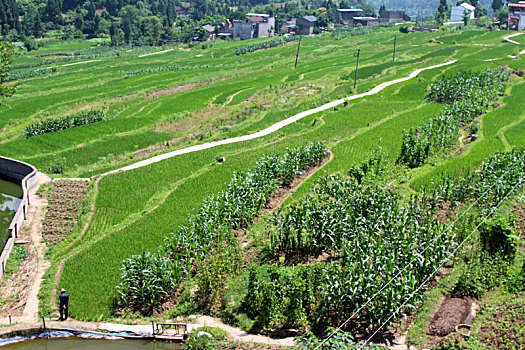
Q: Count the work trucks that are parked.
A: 0